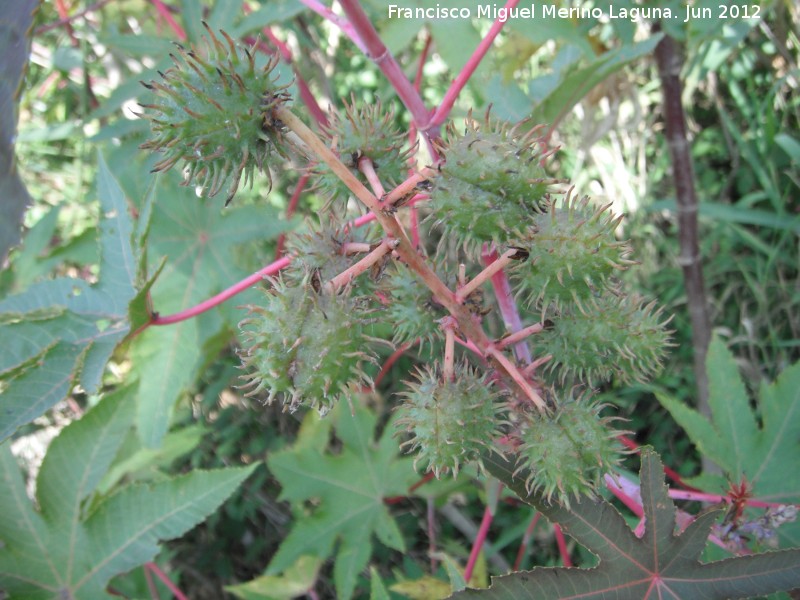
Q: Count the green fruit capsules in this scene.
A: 10